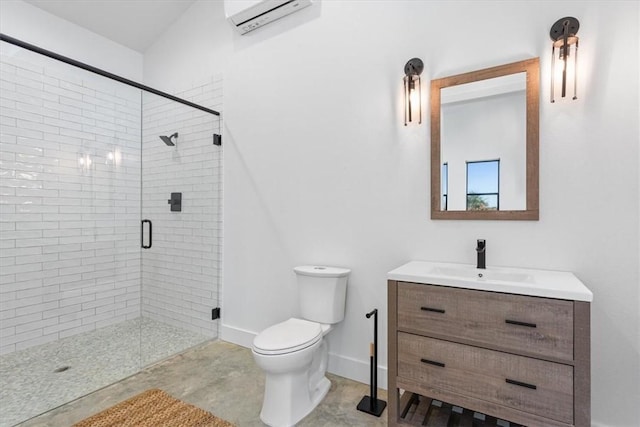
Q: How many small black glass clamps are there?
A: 2